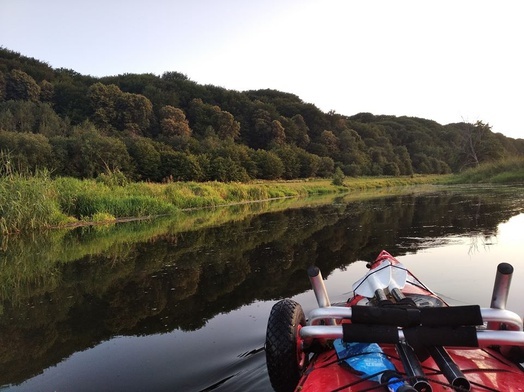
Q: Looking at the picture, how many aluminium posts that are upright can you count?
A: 2